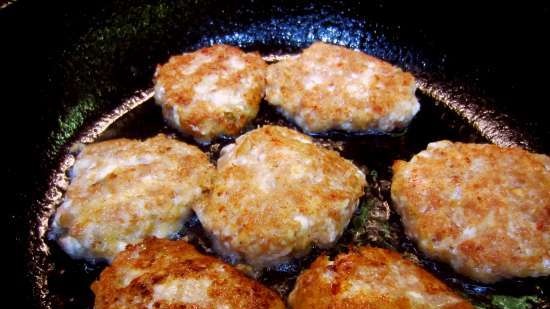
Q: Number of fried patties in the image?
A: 7